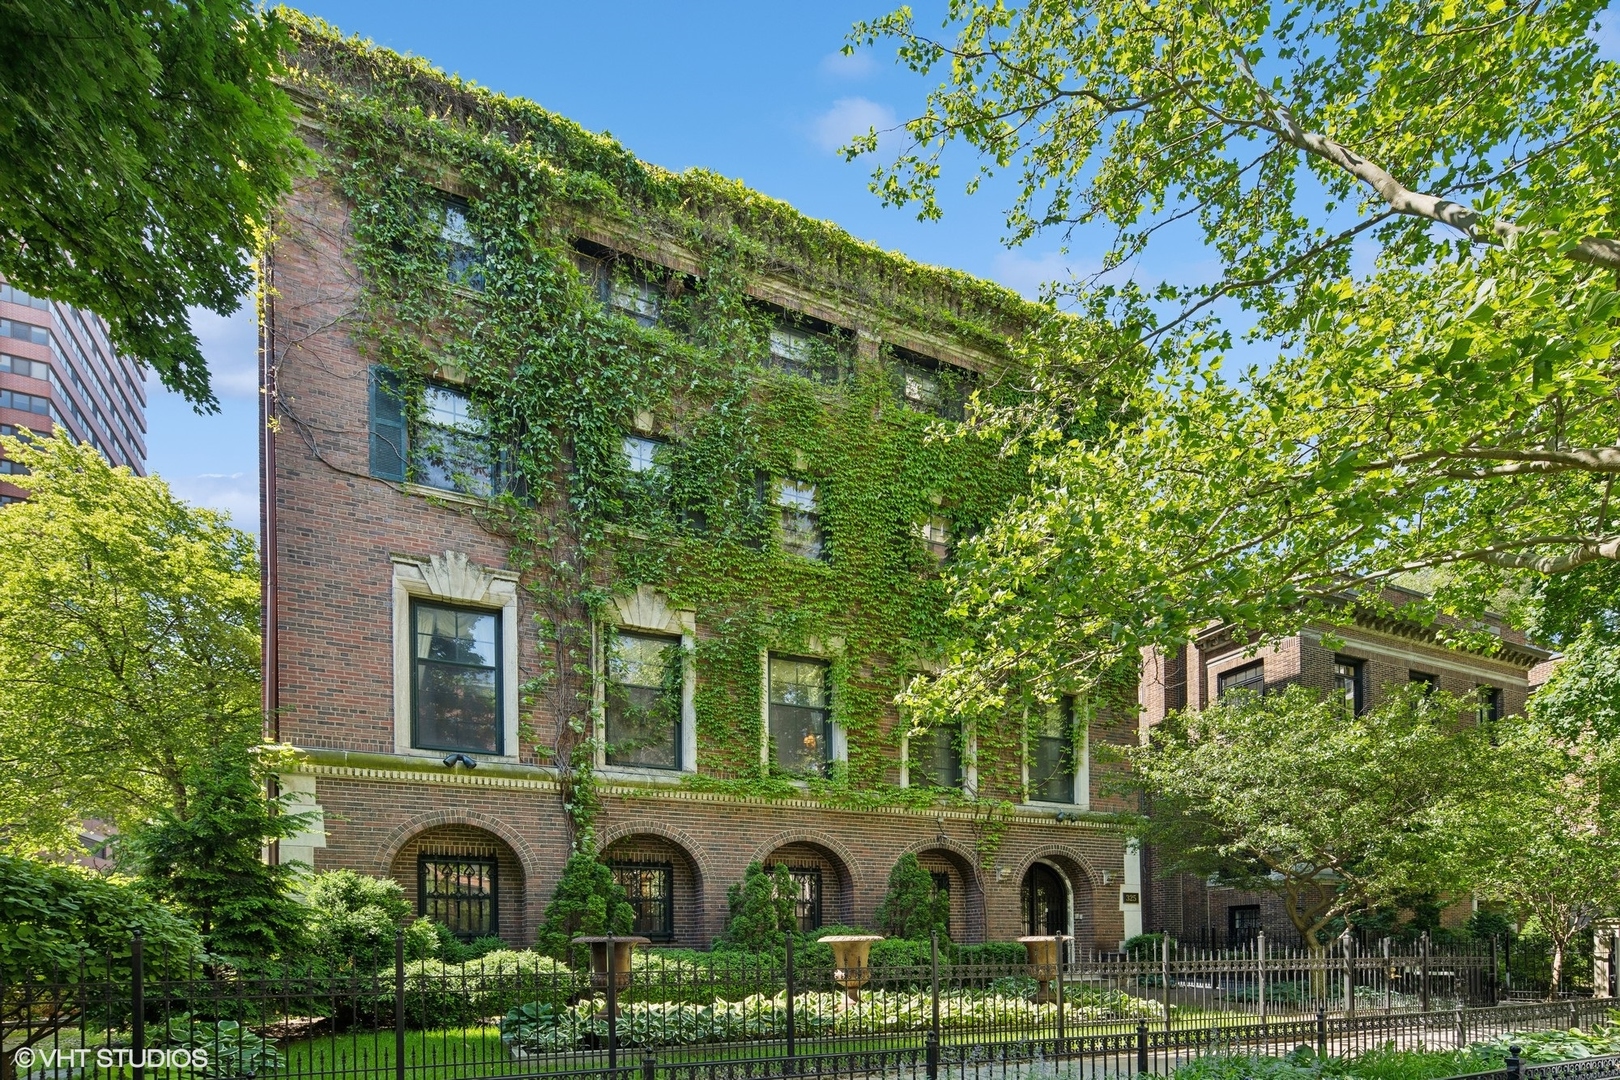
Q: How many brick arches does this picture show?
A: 5